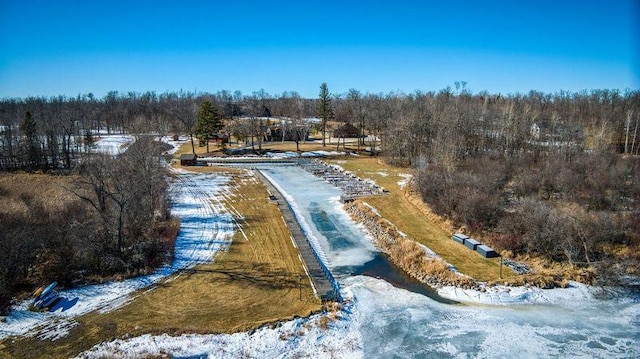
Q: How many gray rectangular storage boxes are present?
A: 3